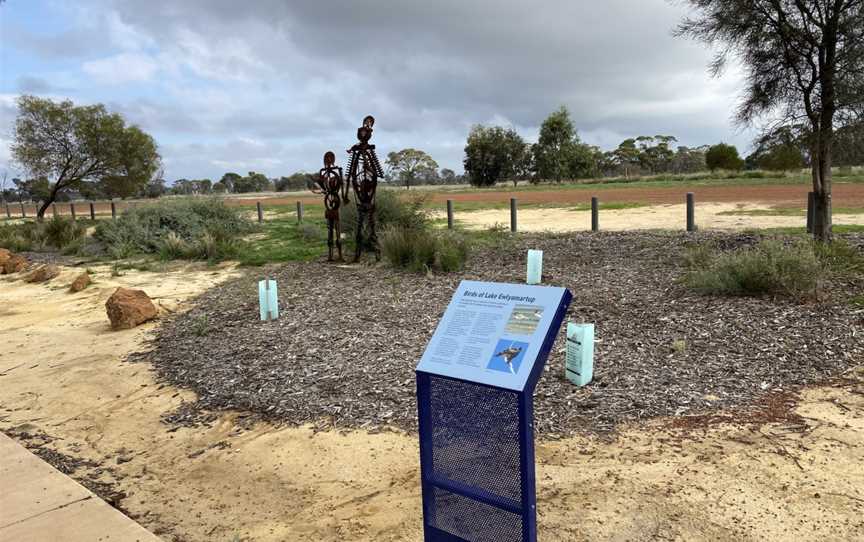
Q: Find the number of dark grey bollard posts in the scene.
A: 14